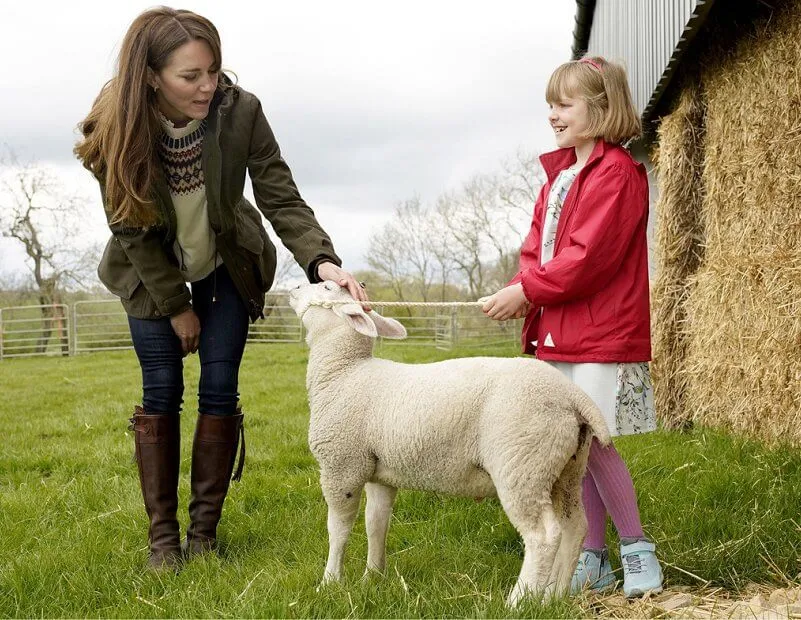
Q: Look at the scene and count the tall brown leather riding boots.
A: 2